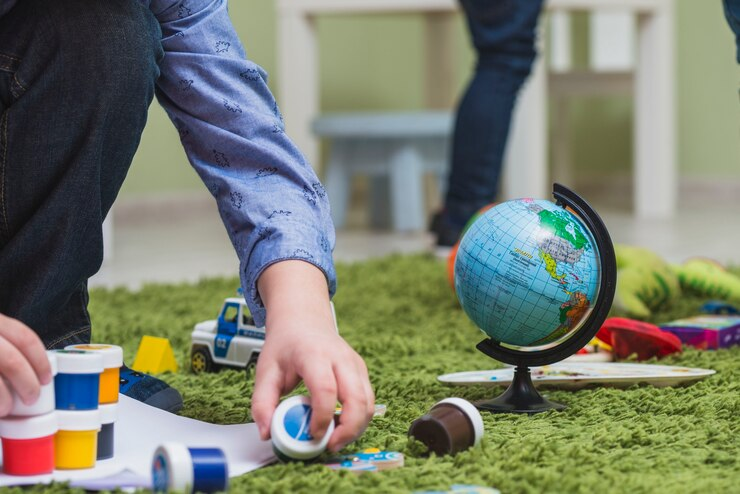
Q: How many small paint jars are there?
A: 9